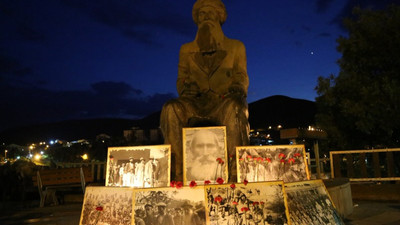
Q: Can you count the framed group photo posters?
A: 6